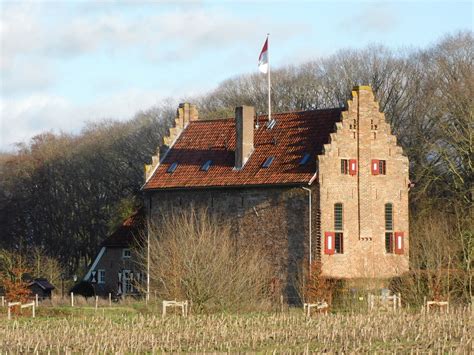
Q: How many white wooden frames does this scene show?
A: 5